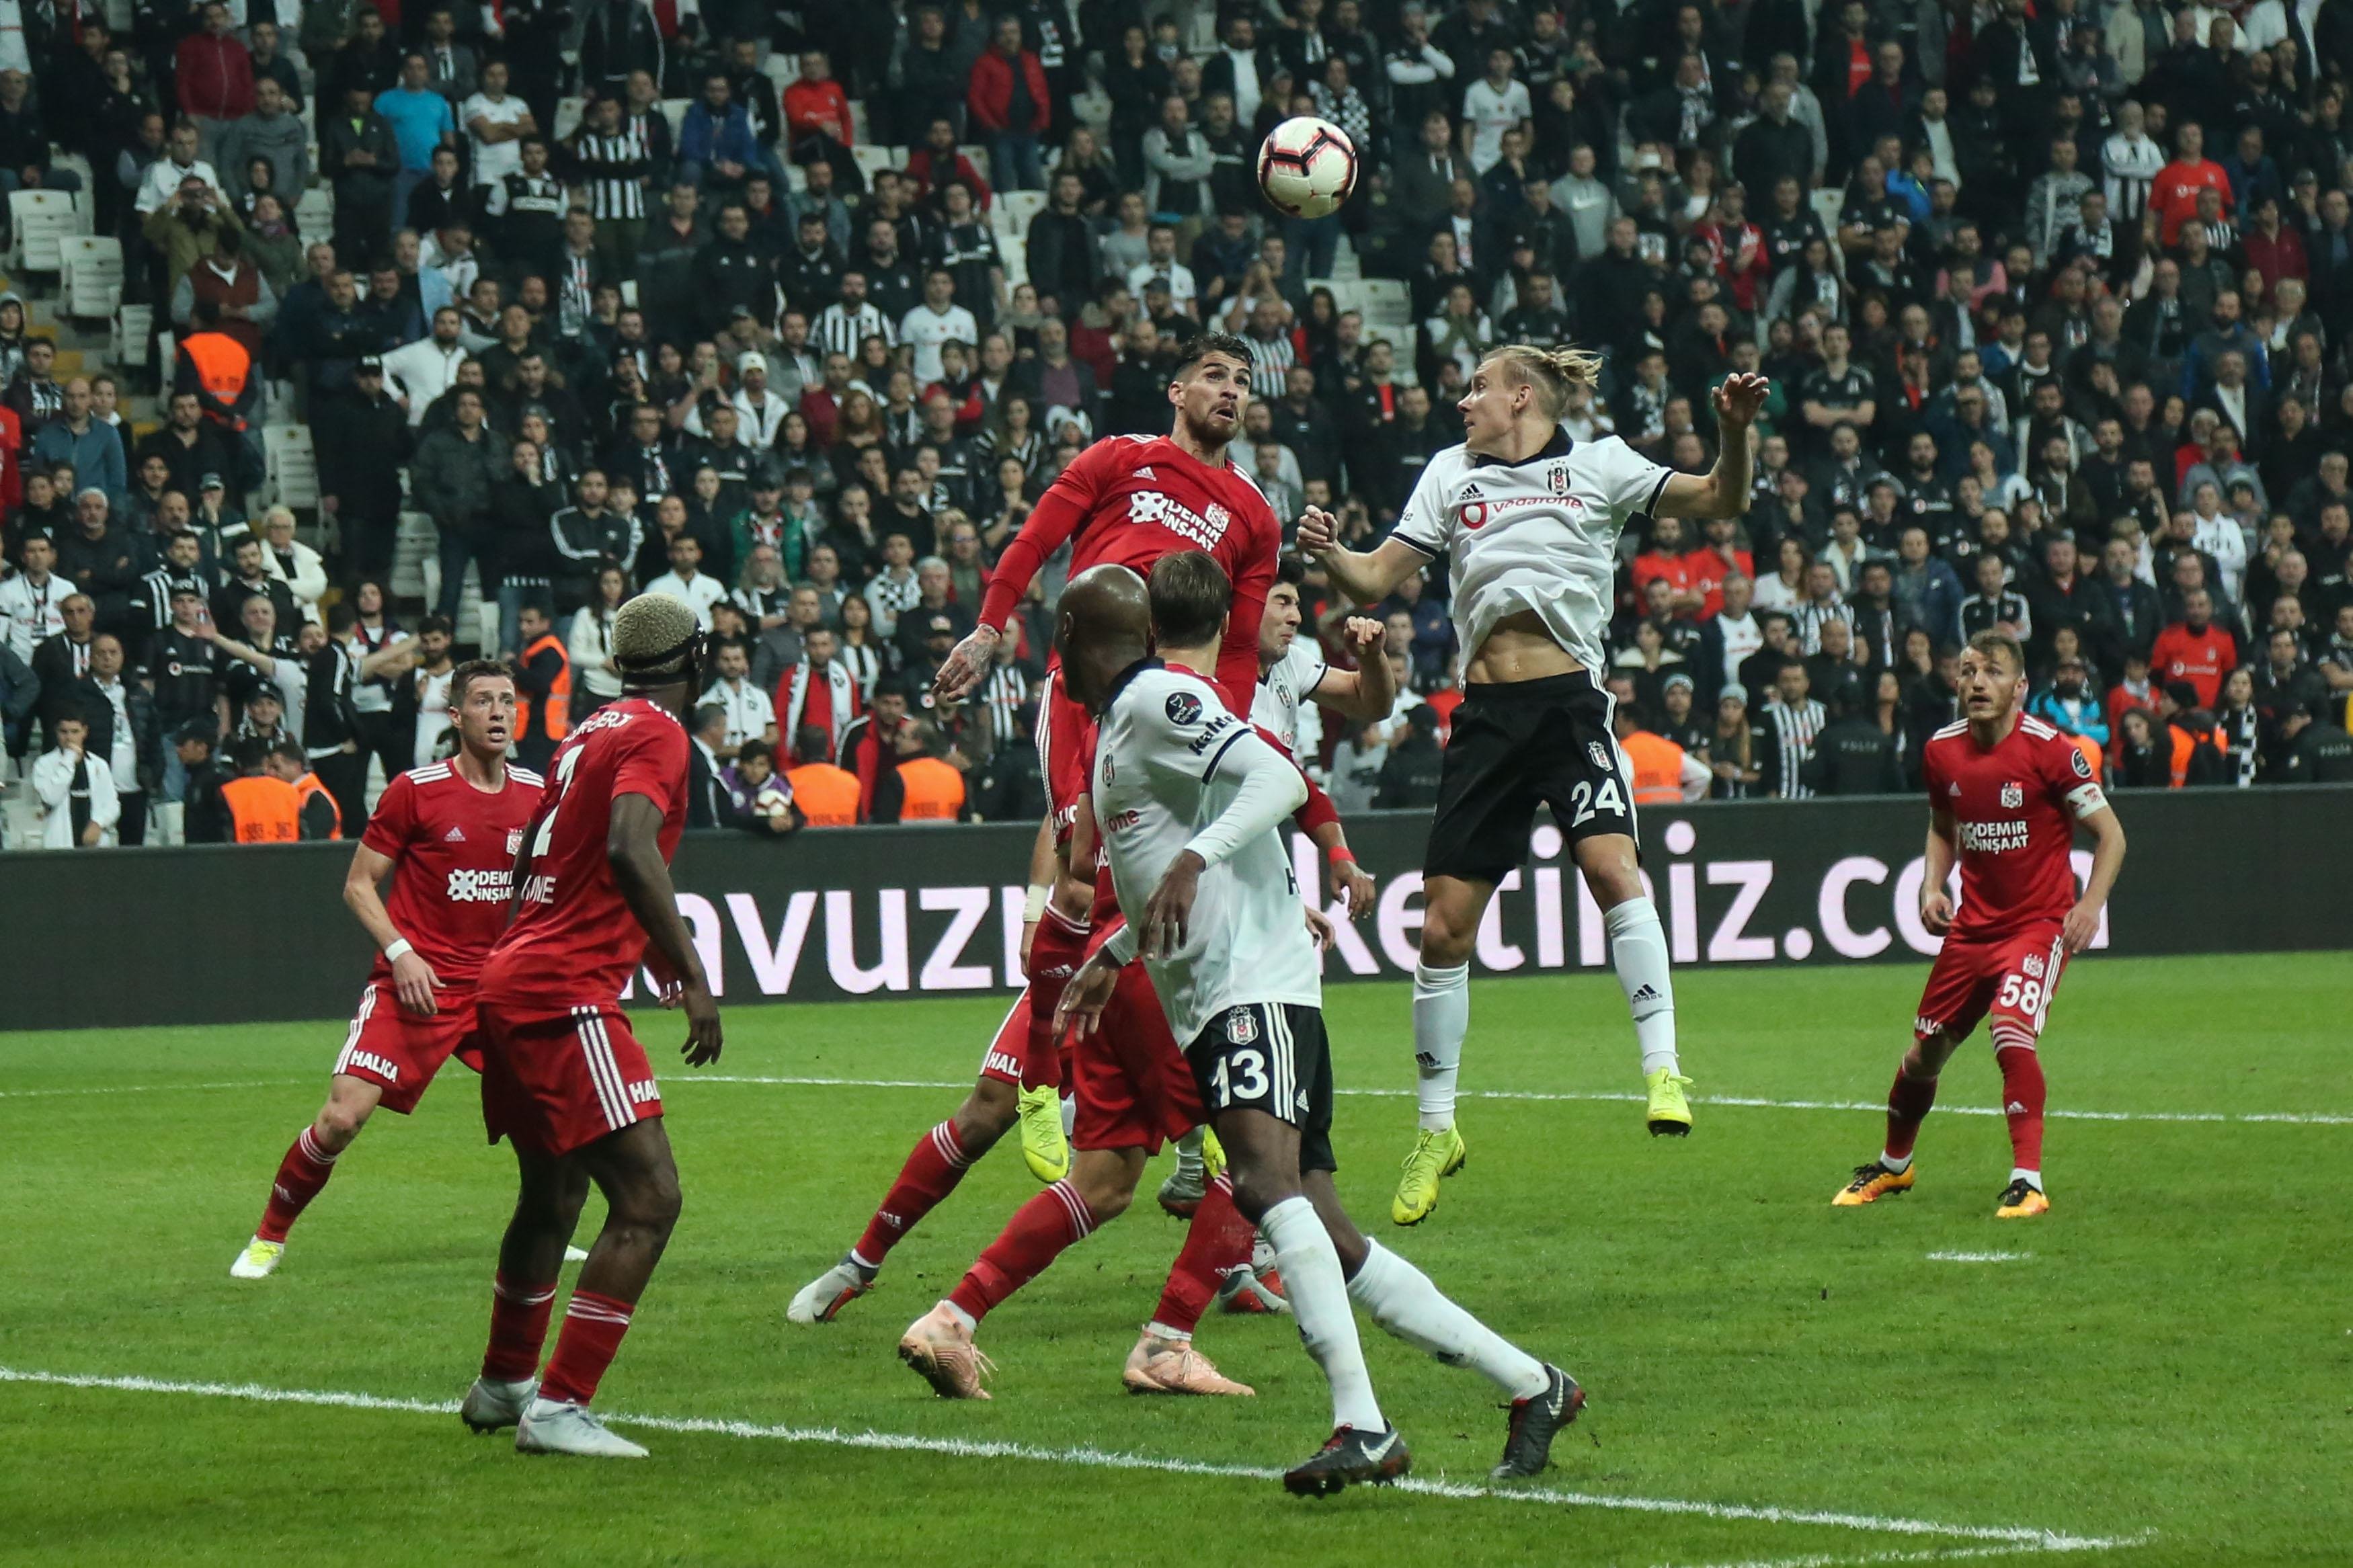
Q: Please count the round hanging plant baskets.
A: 0